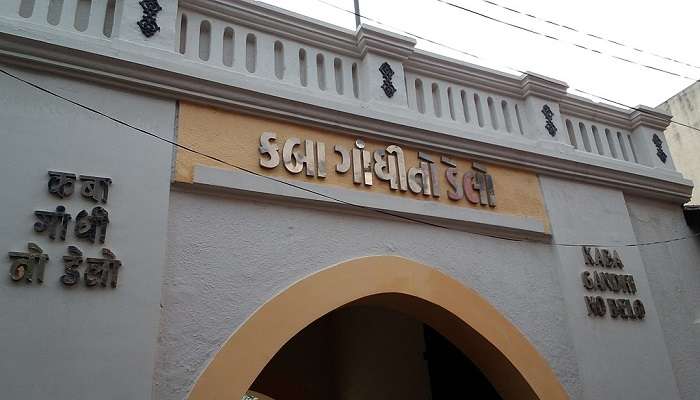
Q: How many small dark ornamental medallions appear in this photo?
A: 4